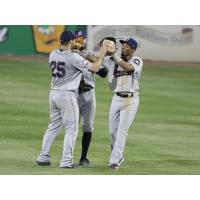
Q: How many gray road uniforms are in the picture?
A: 3